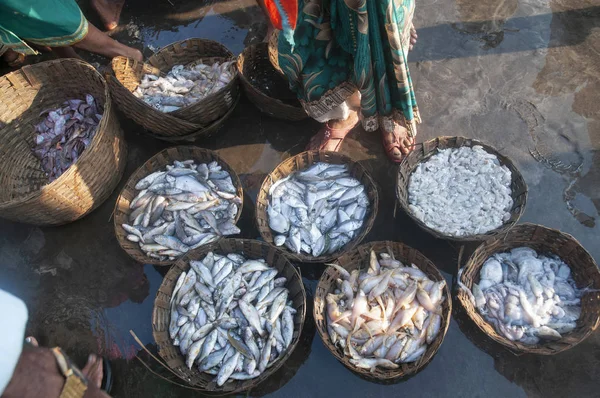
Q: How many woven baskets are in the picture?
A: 9